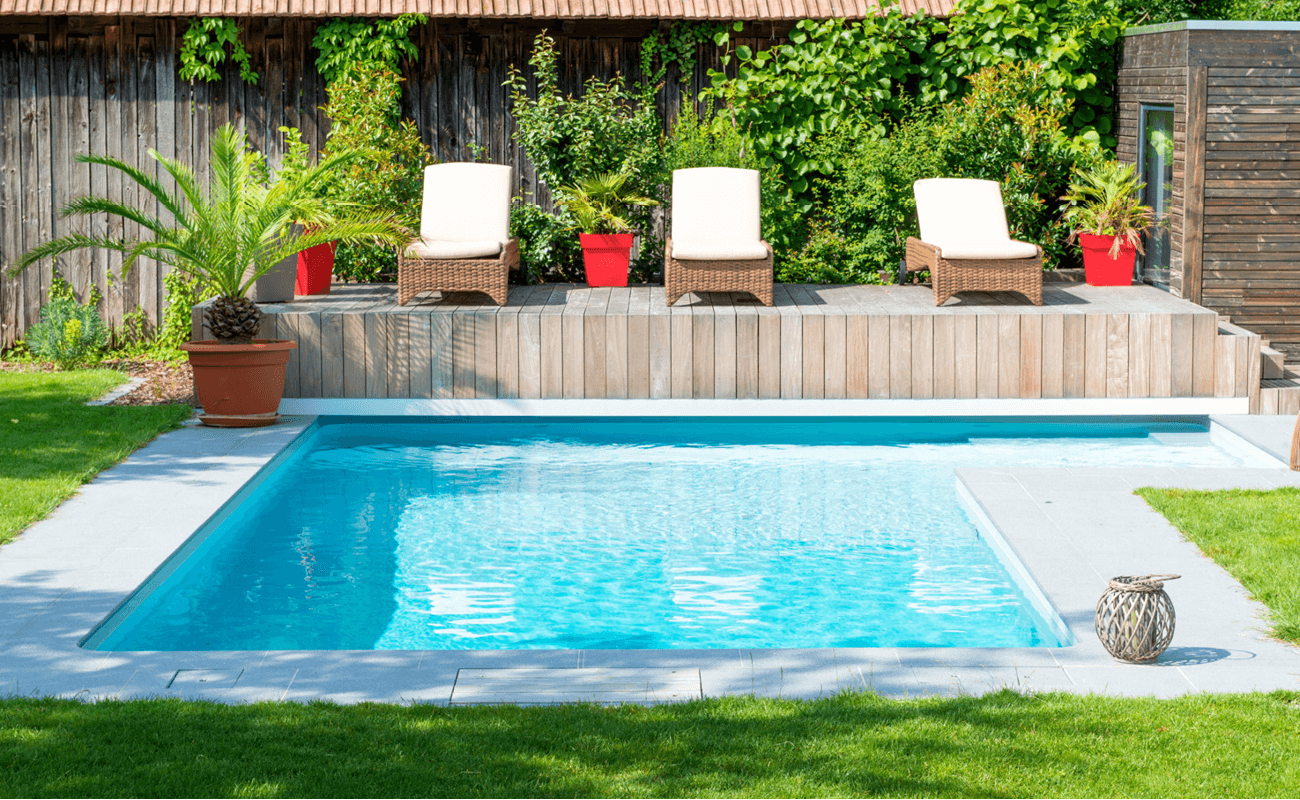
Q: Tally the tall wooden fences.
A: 1